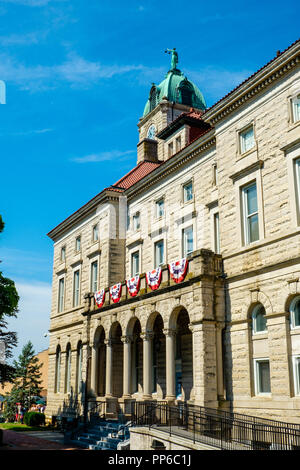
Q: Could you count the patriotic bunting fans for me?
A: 5